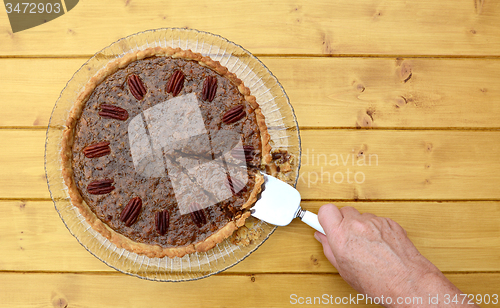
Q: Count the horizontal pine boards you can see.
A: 5